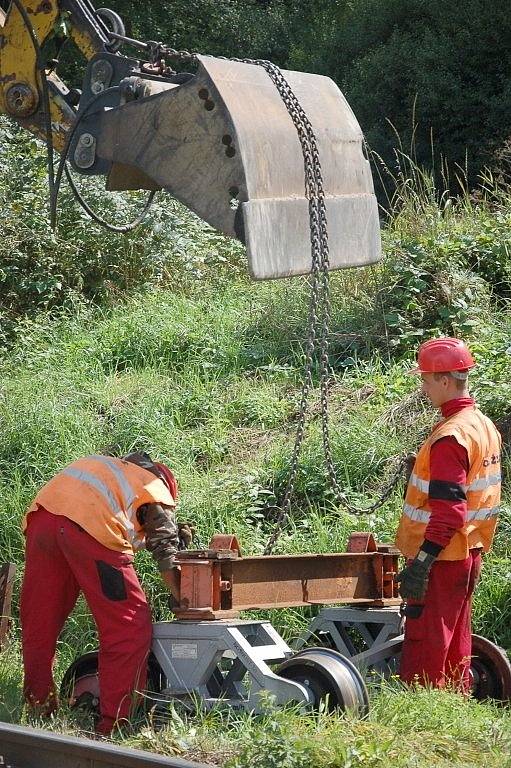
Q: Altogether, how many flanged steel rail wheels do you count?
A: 3